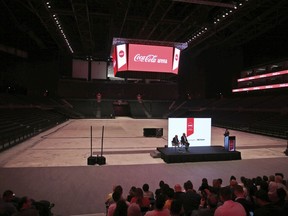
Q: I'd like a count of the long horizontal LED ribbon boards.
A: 2